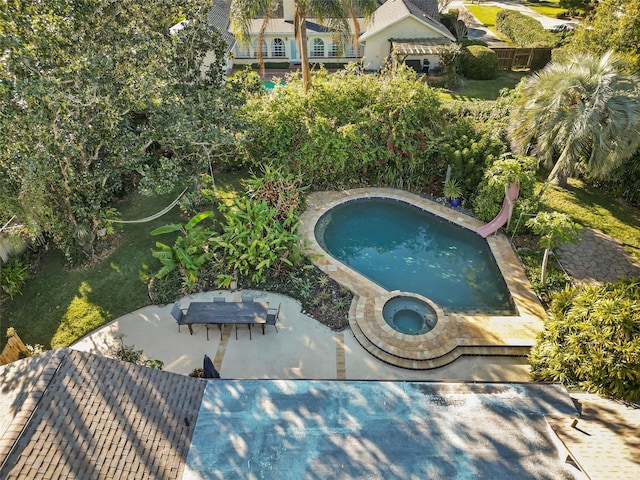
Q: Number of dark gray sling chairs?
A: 6